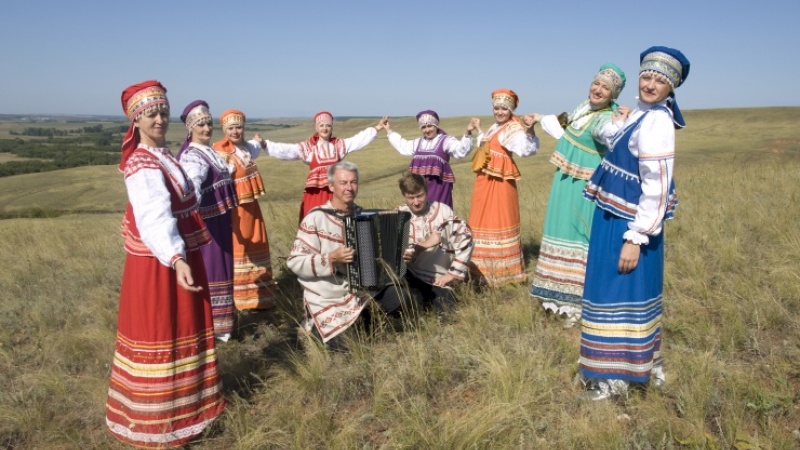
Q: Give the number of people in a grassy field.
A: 10